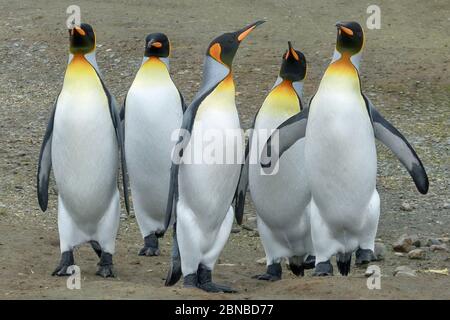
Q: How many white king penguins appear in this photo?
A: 5